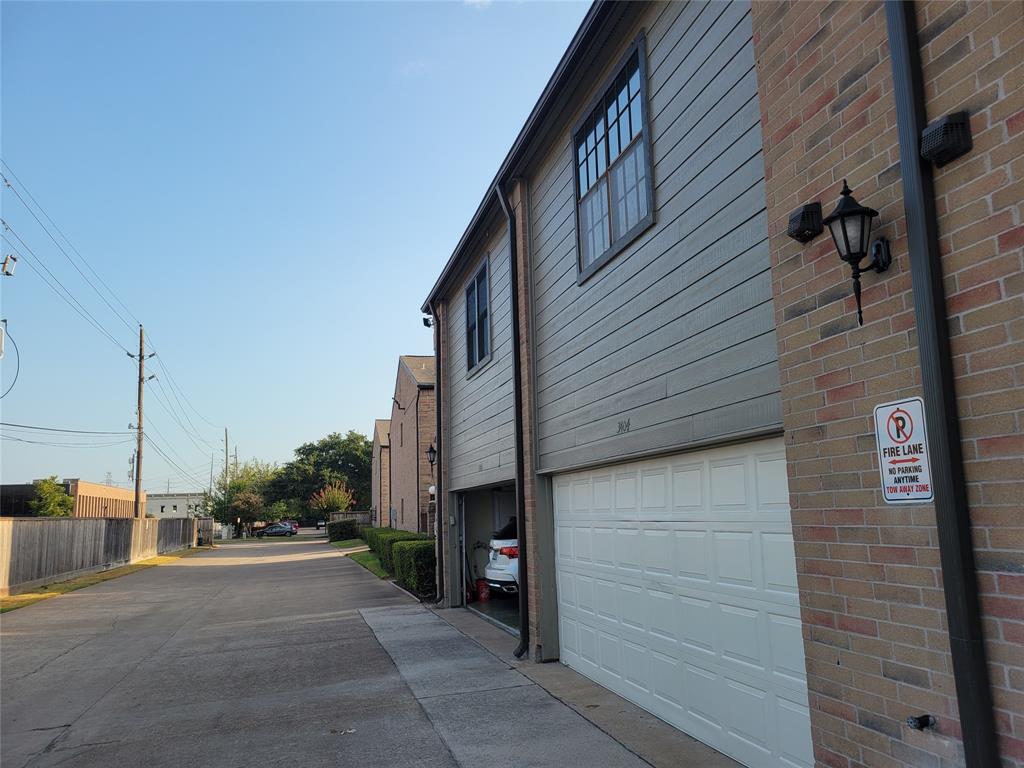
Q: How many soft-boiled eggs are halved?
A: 0